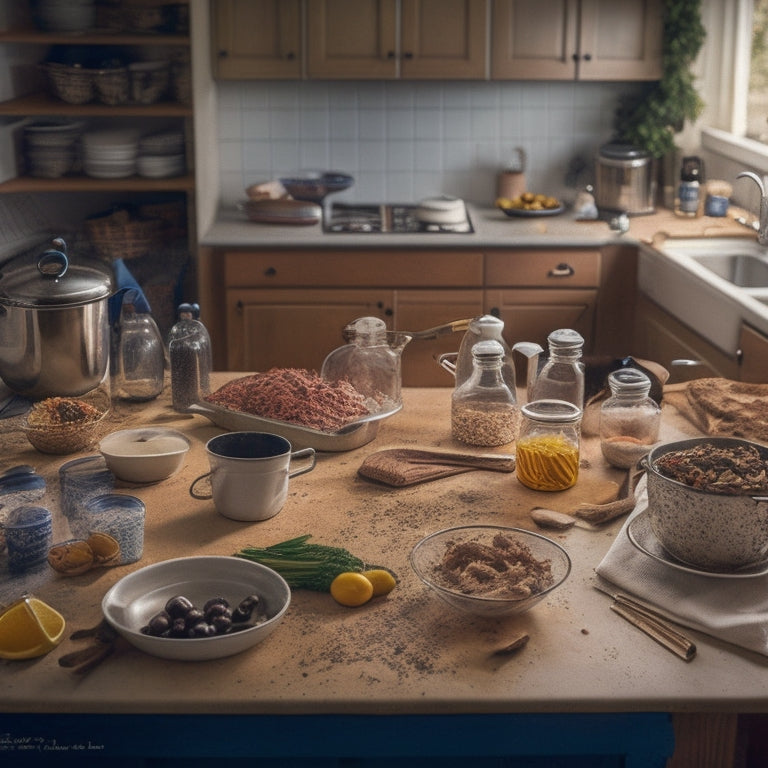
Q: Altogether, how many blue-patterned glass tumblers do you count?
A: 3